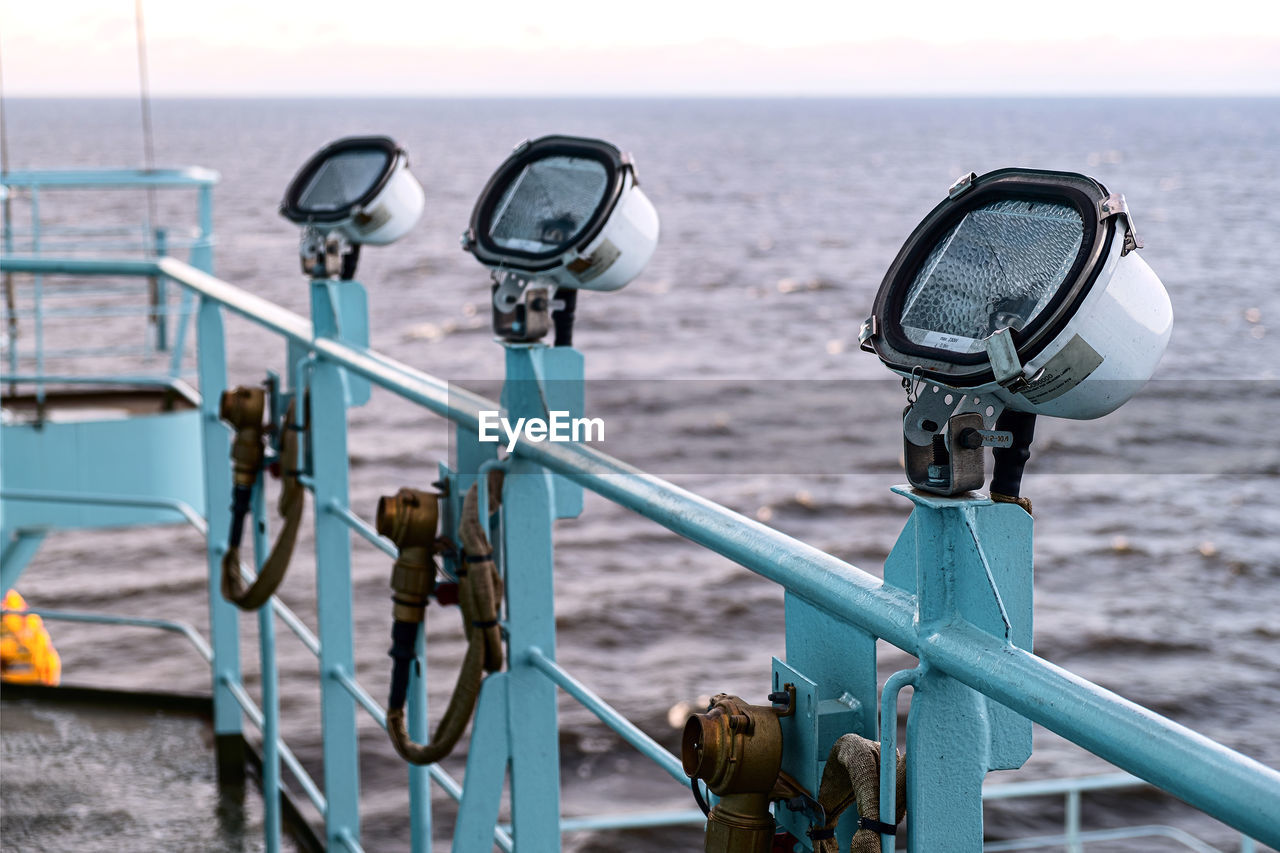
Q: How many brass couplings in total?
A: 3